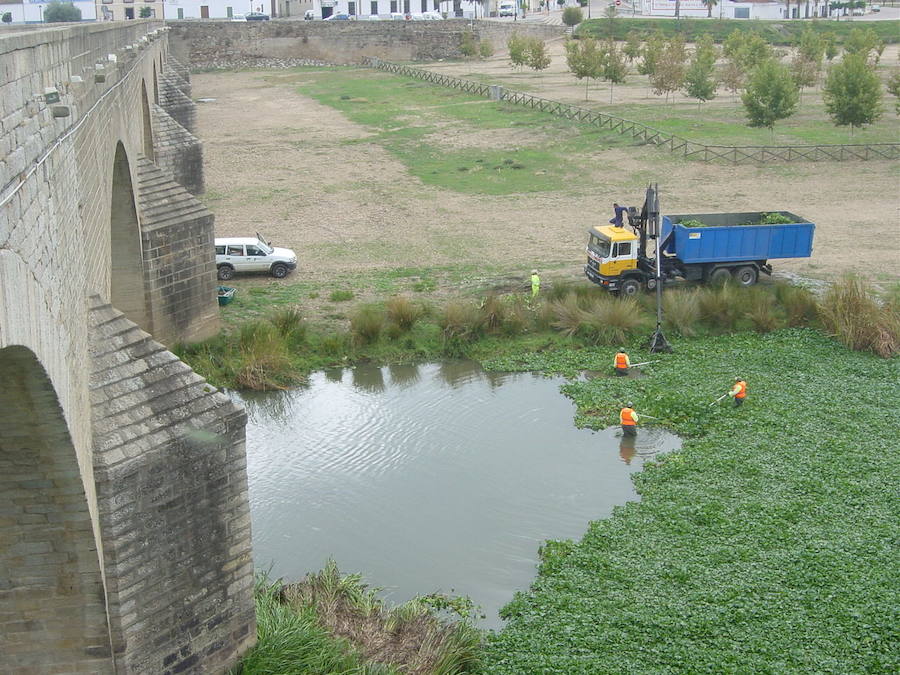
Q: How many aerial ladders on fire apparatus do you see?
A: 0